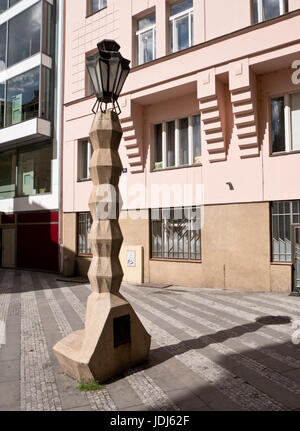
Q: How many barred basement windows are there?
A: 3